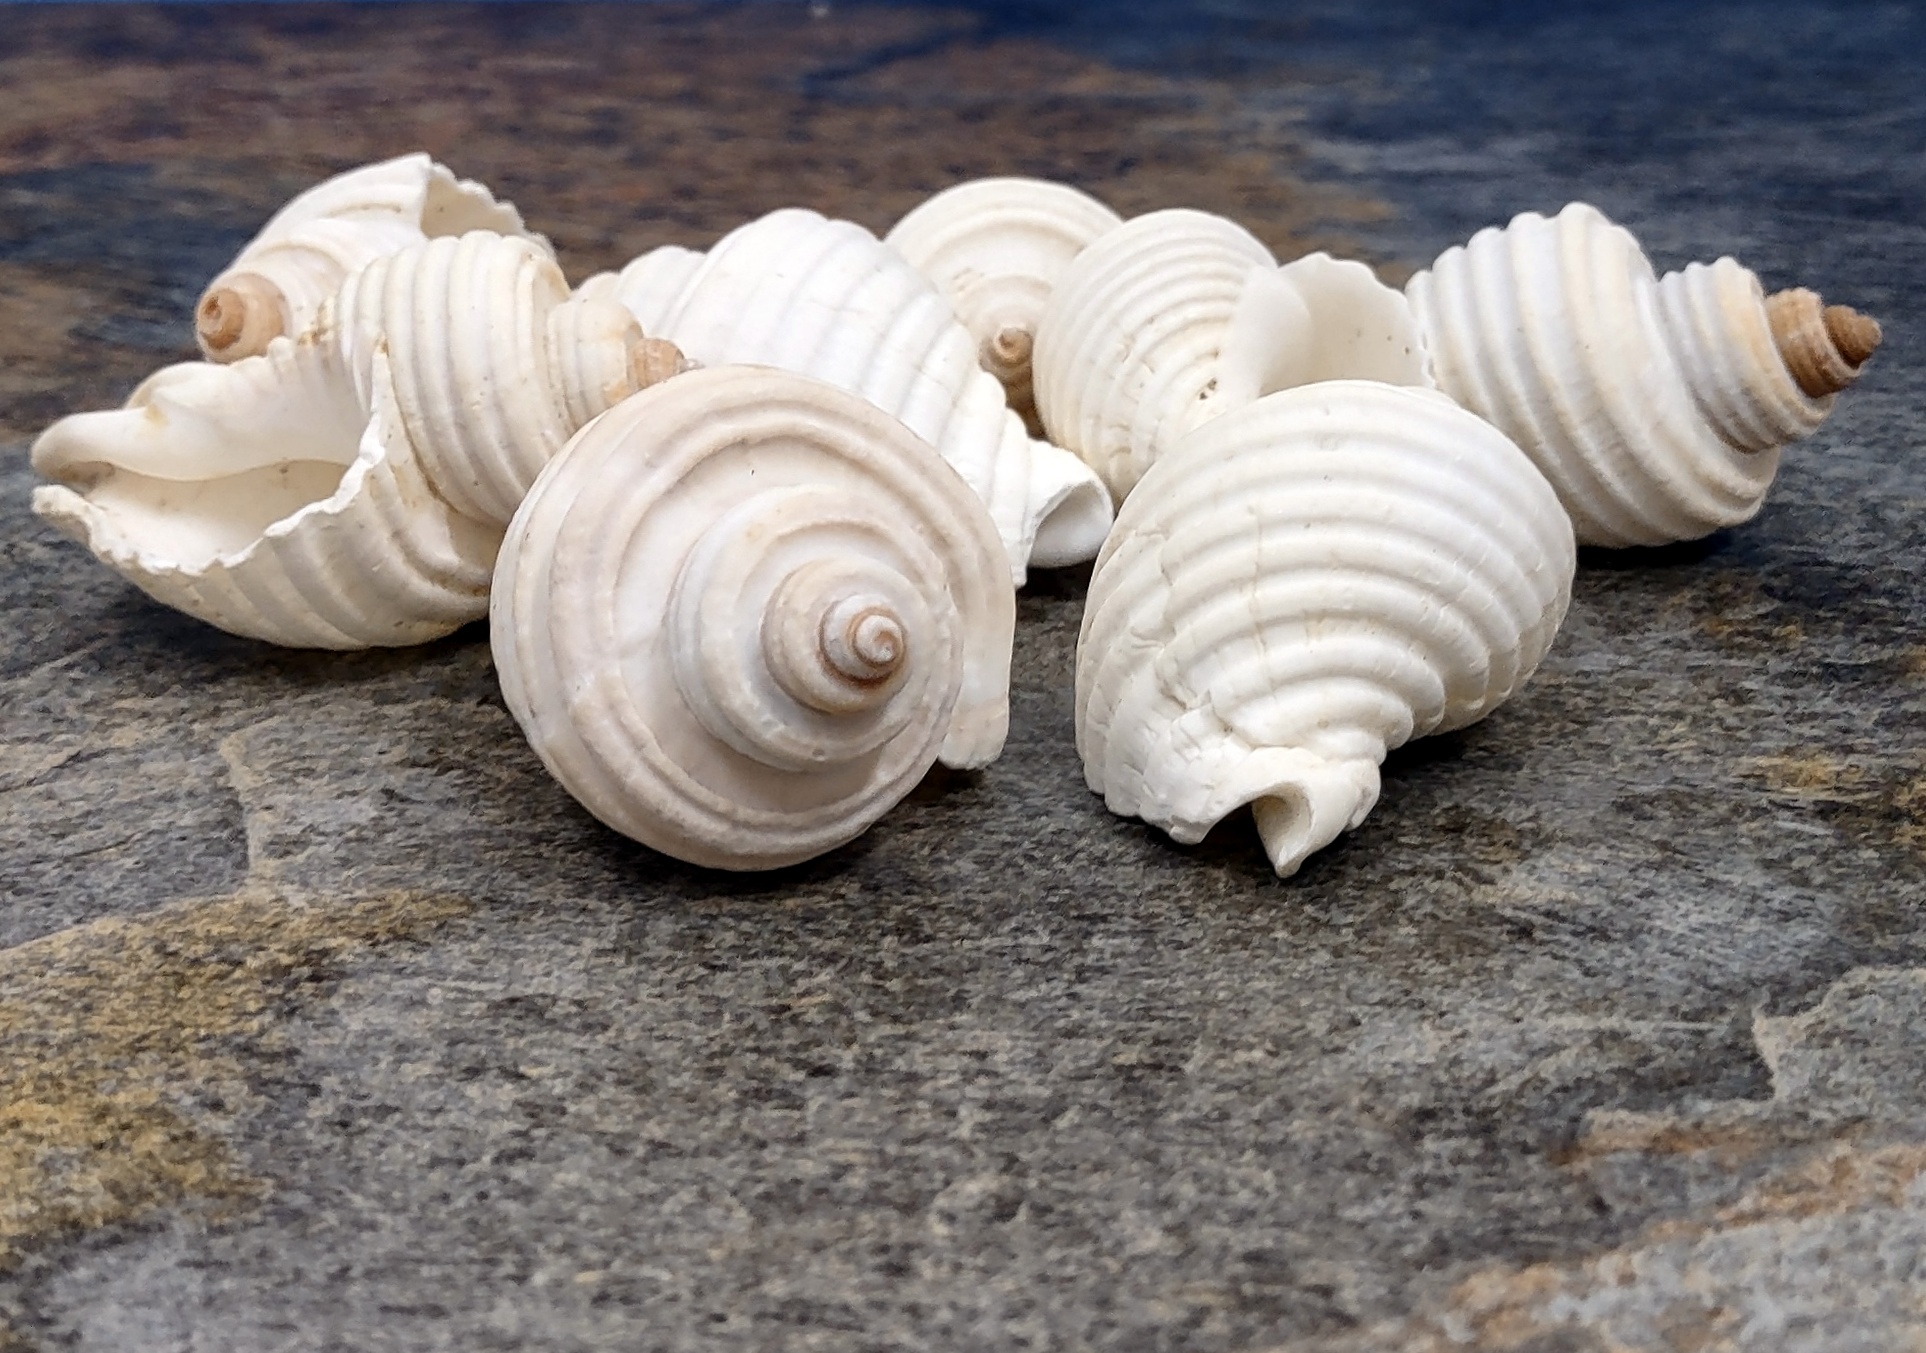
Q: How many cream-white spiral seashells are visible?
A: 8